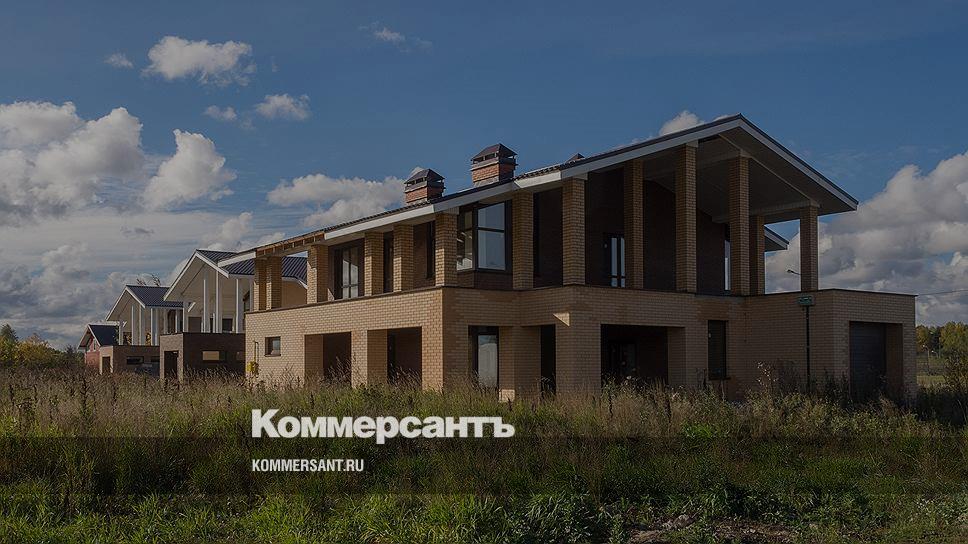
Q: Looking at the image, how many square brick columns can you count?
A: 13